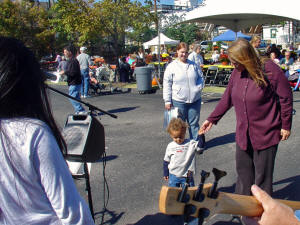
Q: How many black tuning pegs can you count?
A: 5